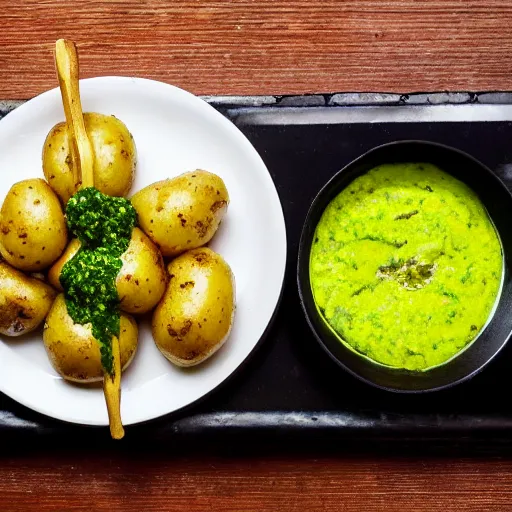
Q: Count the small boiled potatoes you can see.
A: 7